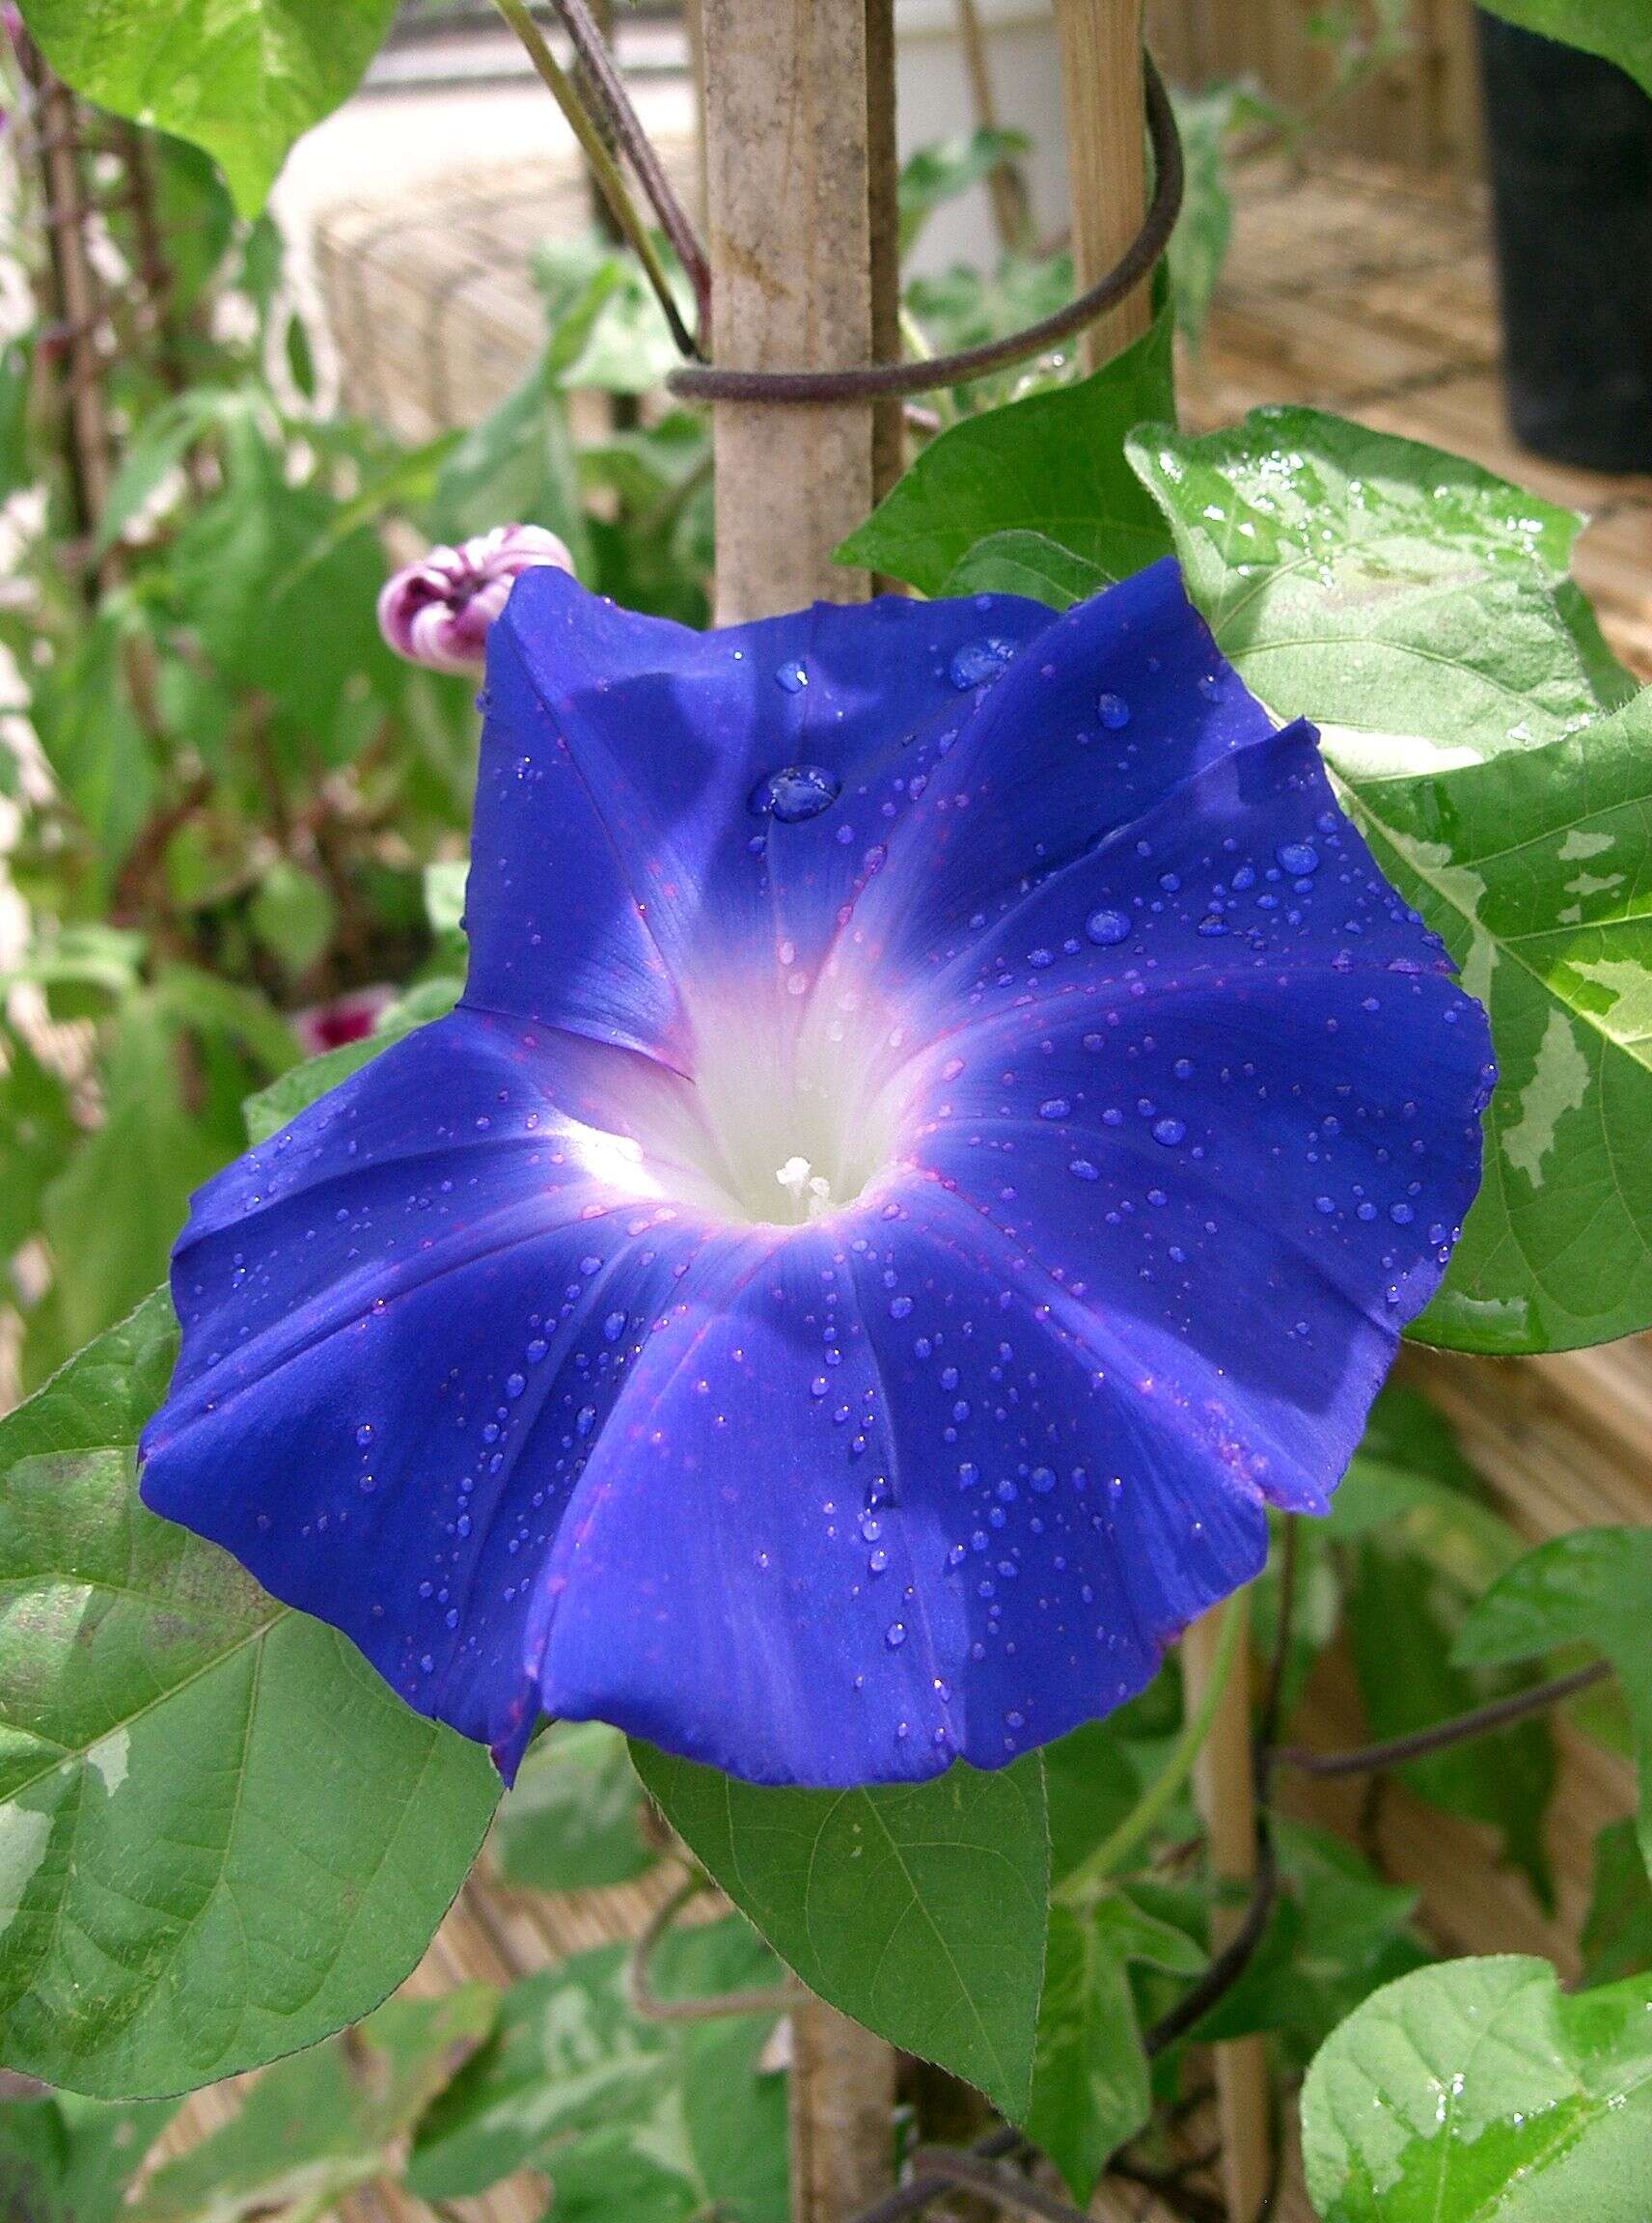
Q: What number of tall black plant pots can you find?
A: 1